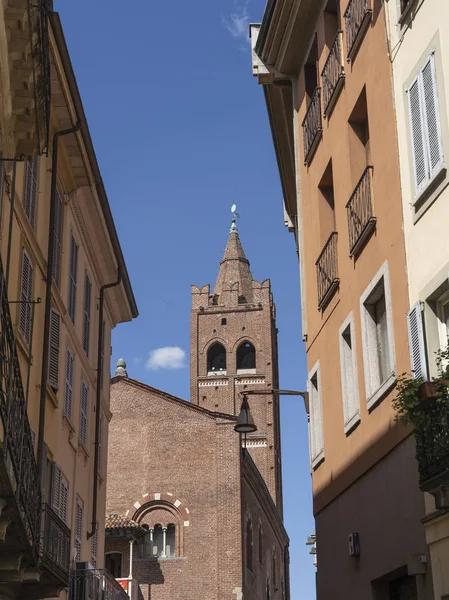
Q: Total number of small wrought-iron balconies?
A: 5